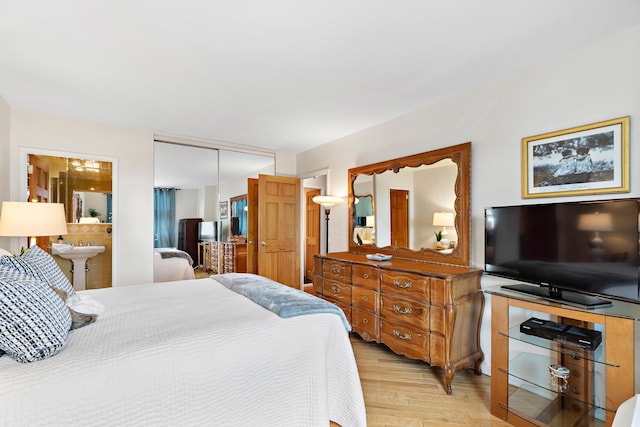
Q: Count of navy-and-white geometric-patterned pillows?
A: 2